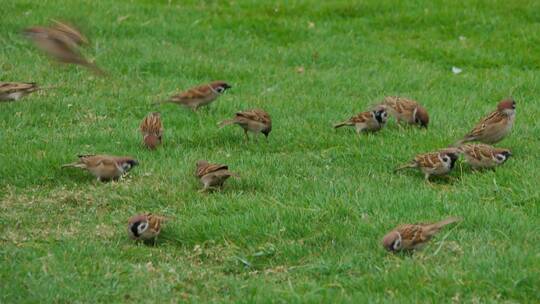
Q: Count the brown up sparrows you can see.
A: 14